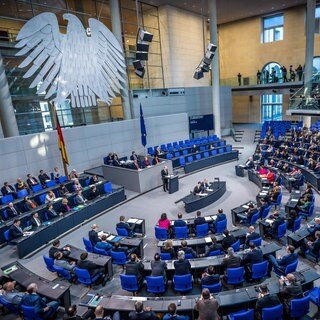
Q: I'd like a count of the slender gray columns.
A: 4